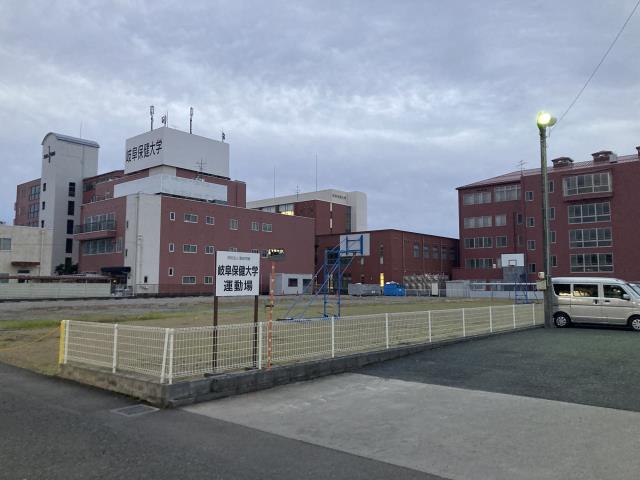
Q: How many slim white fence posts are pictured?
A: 12